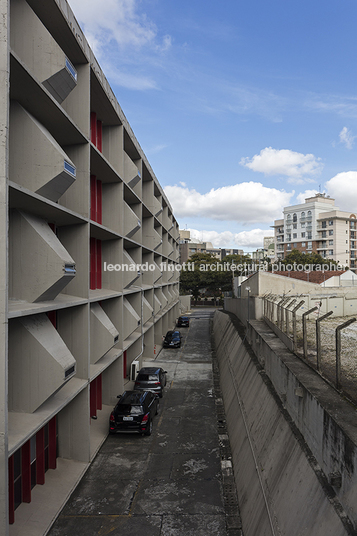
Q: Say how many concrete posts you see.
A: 11